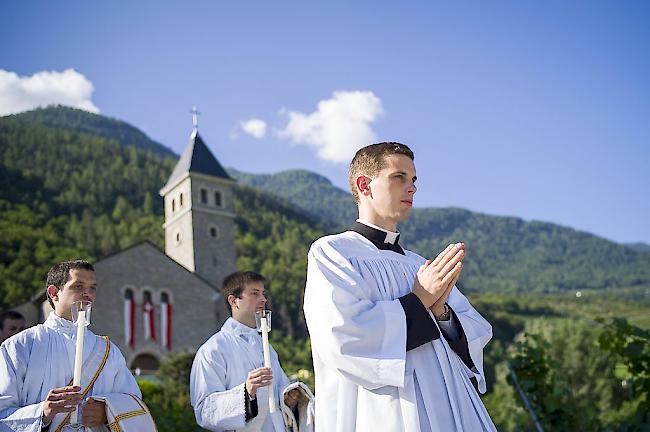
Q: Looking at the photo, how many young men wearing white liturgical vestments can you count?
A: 3